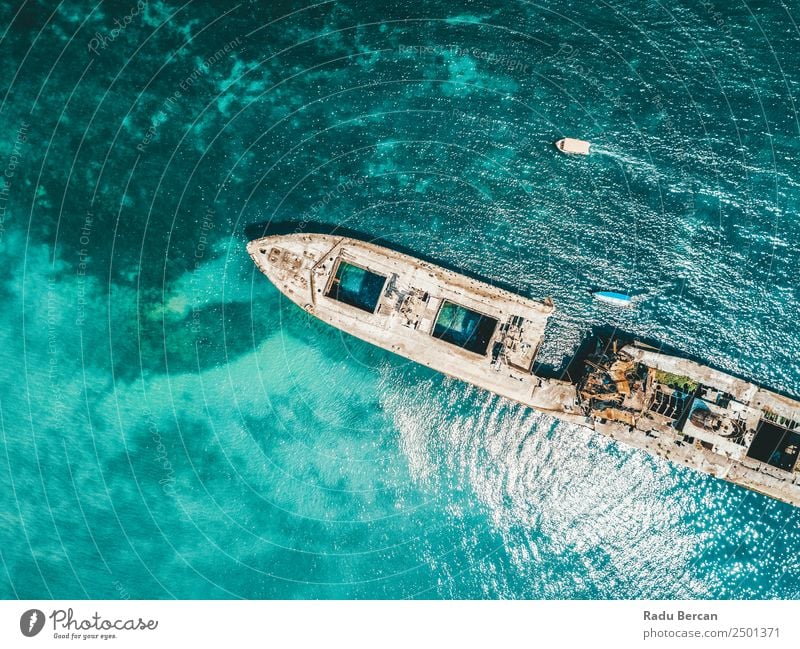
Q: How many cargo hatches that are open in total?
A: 3